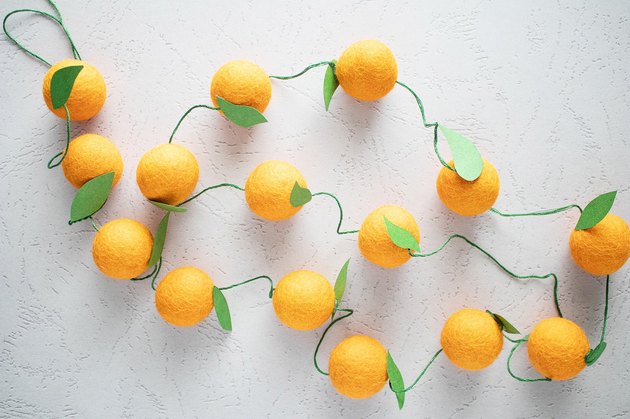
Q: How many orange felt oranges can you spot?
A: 15